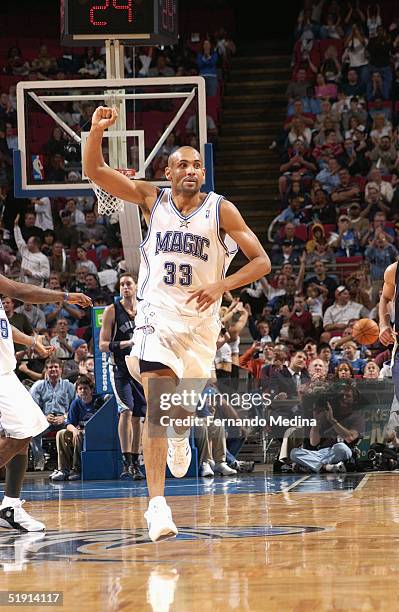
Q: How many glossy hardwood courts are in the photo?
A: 1